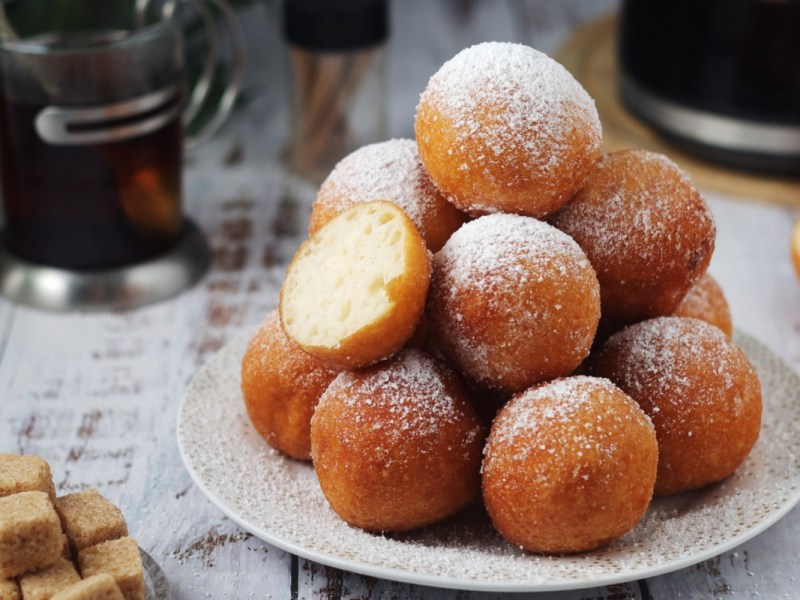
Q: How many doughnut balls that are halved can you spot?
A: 1